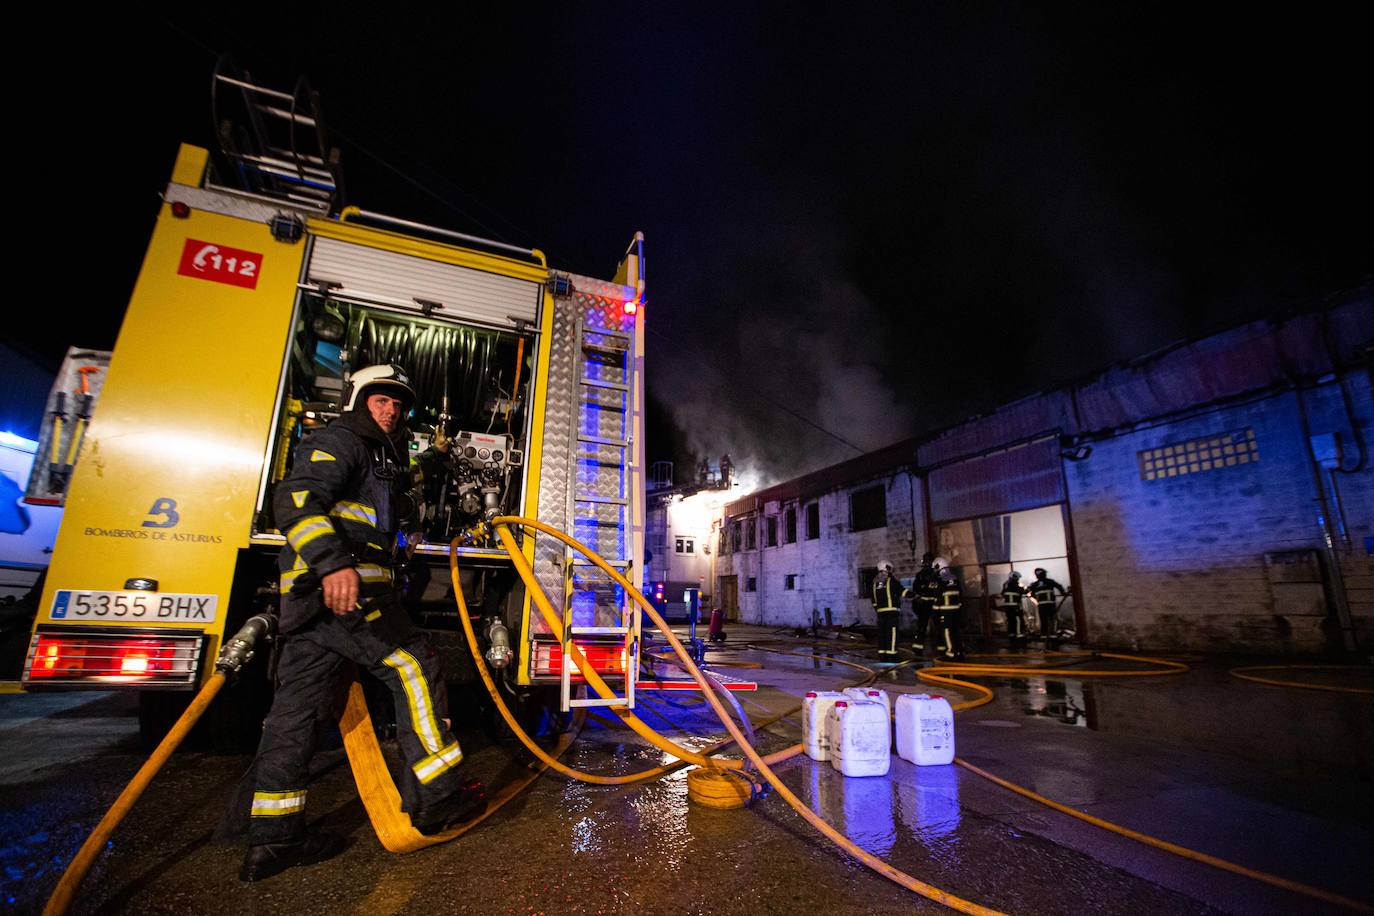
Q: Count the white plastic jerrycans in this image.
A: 4